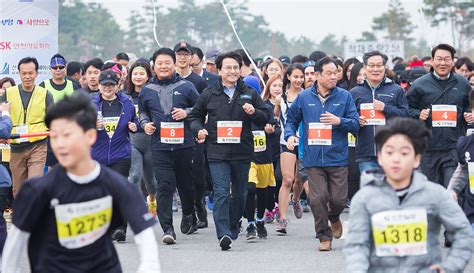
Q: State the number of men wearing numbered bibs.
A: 5